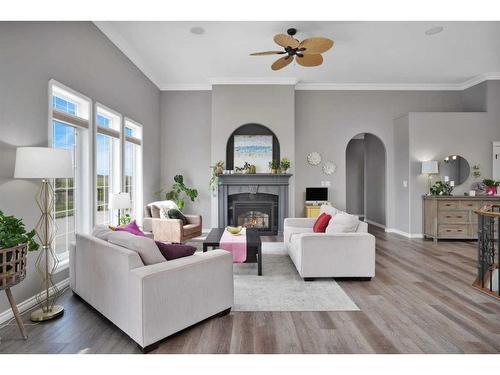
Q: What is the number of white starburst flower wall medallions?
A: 2